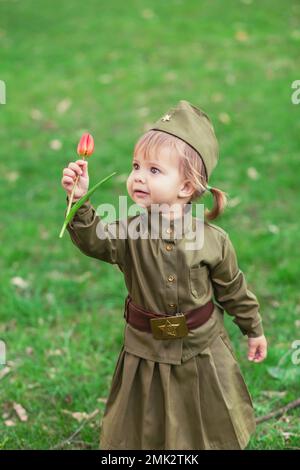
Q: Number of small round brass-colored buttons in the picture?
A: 4